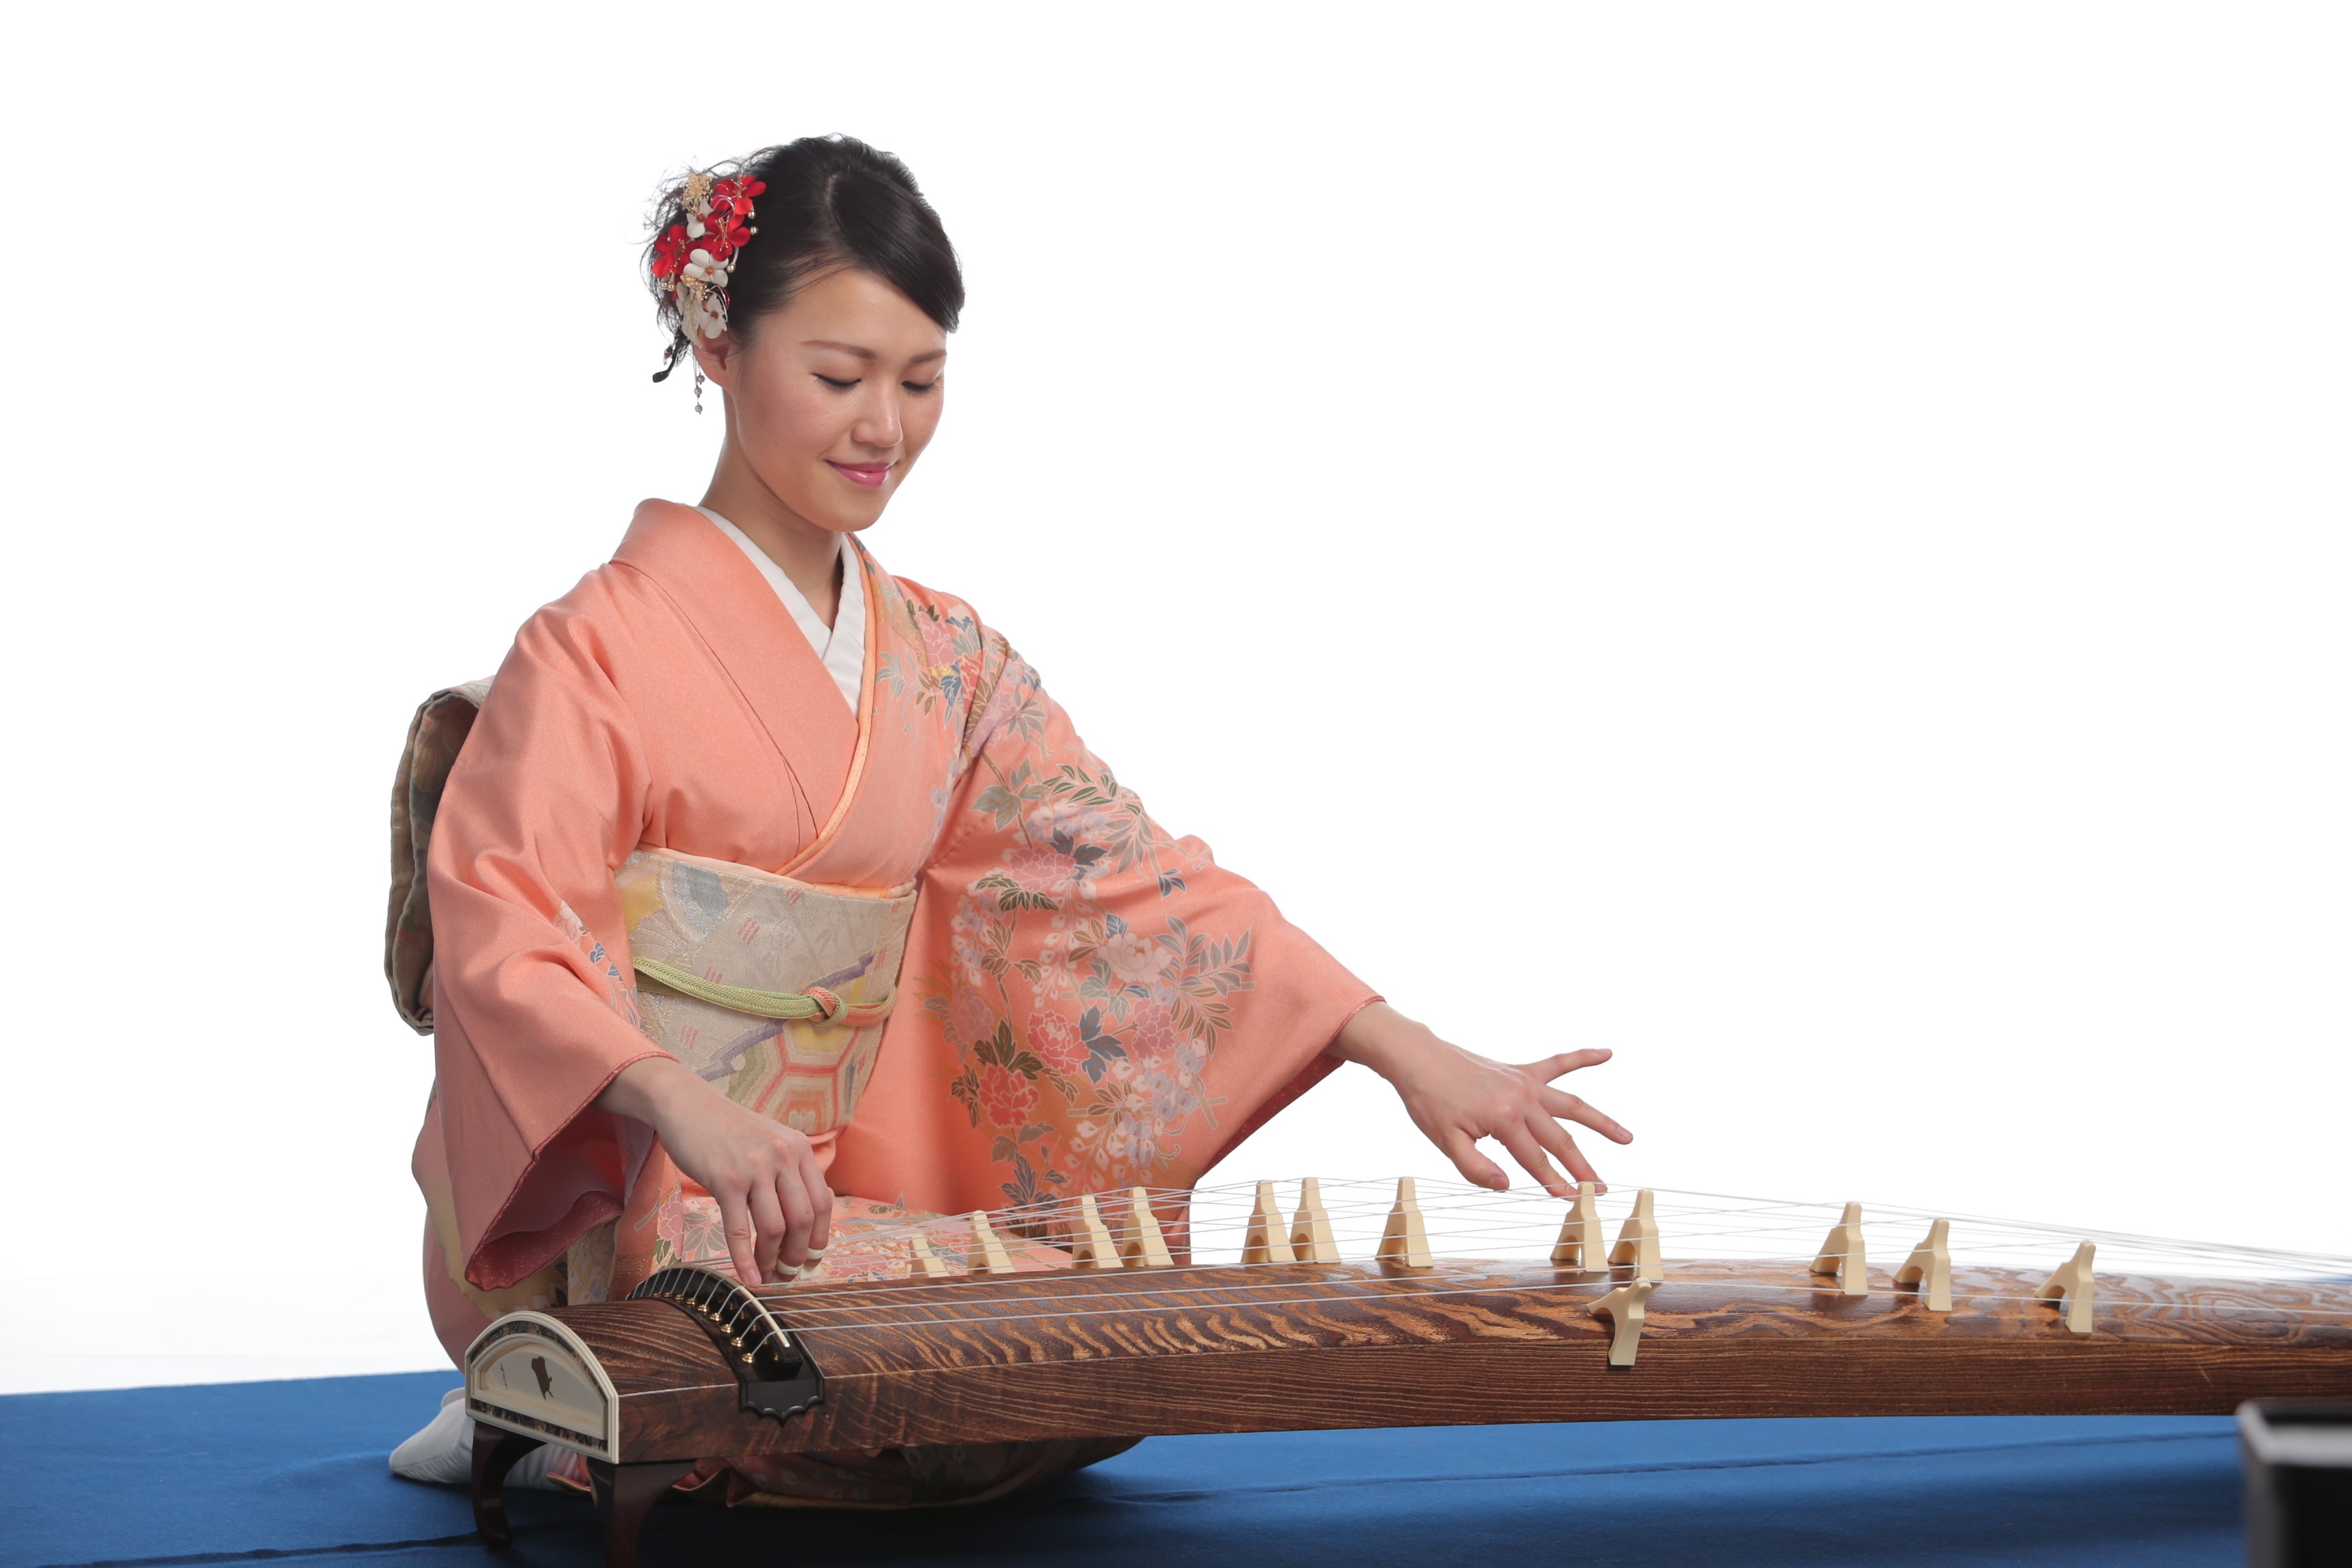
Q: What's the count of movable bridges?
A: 13